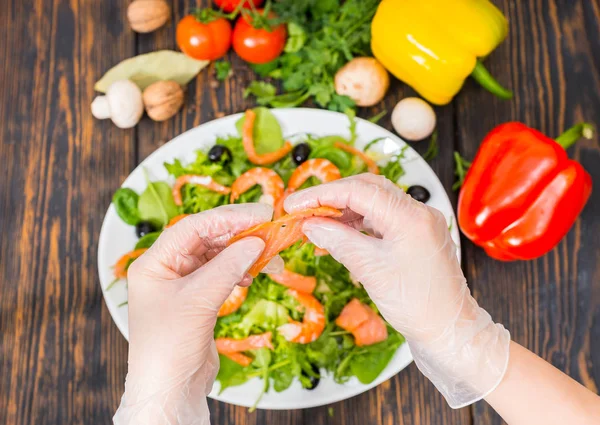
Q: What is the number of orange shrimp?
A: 4